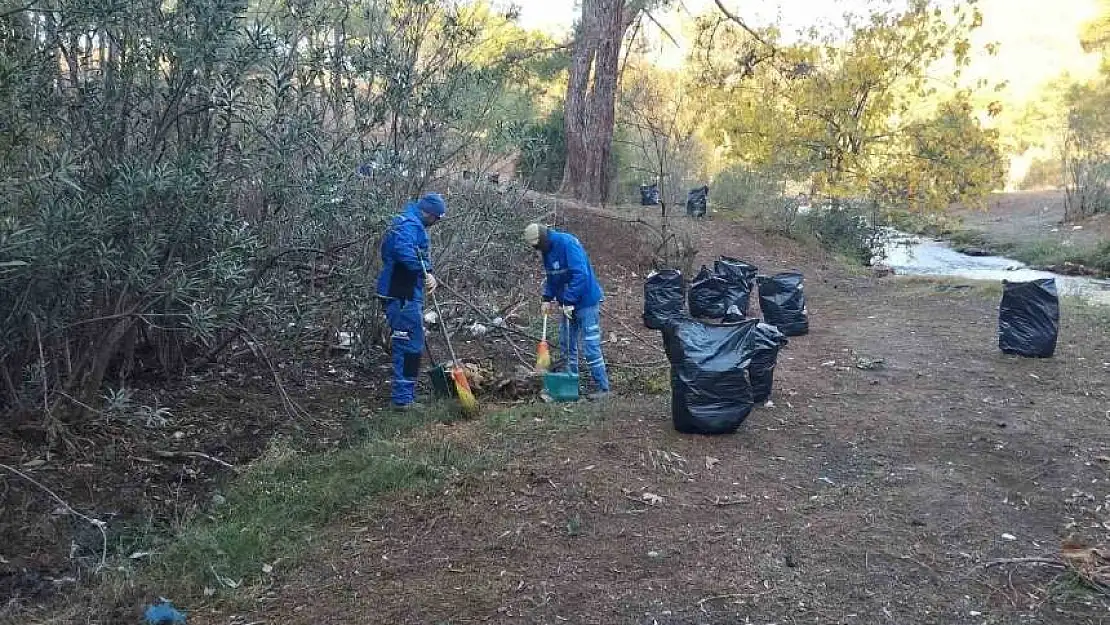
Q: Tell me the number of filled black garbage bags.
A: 9